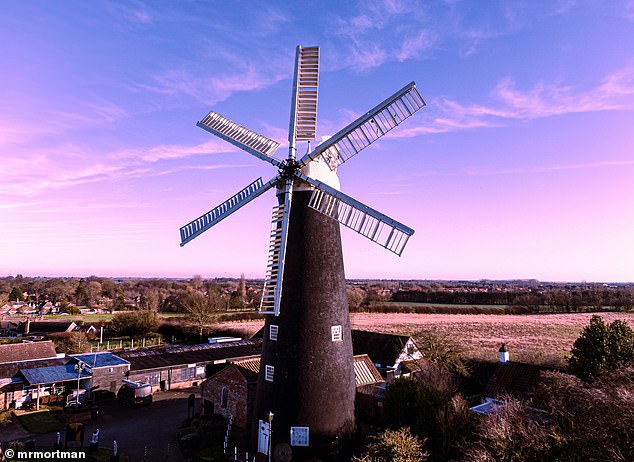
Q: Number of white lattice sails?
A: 6